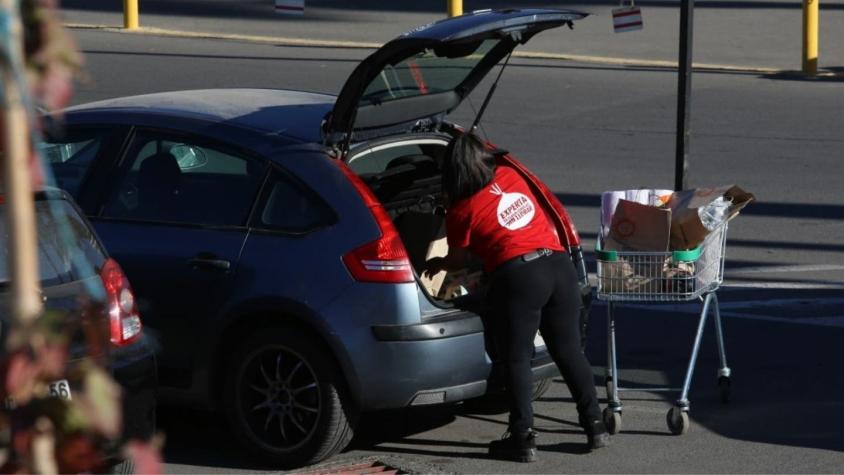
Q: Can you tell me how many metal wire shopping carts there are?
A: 1